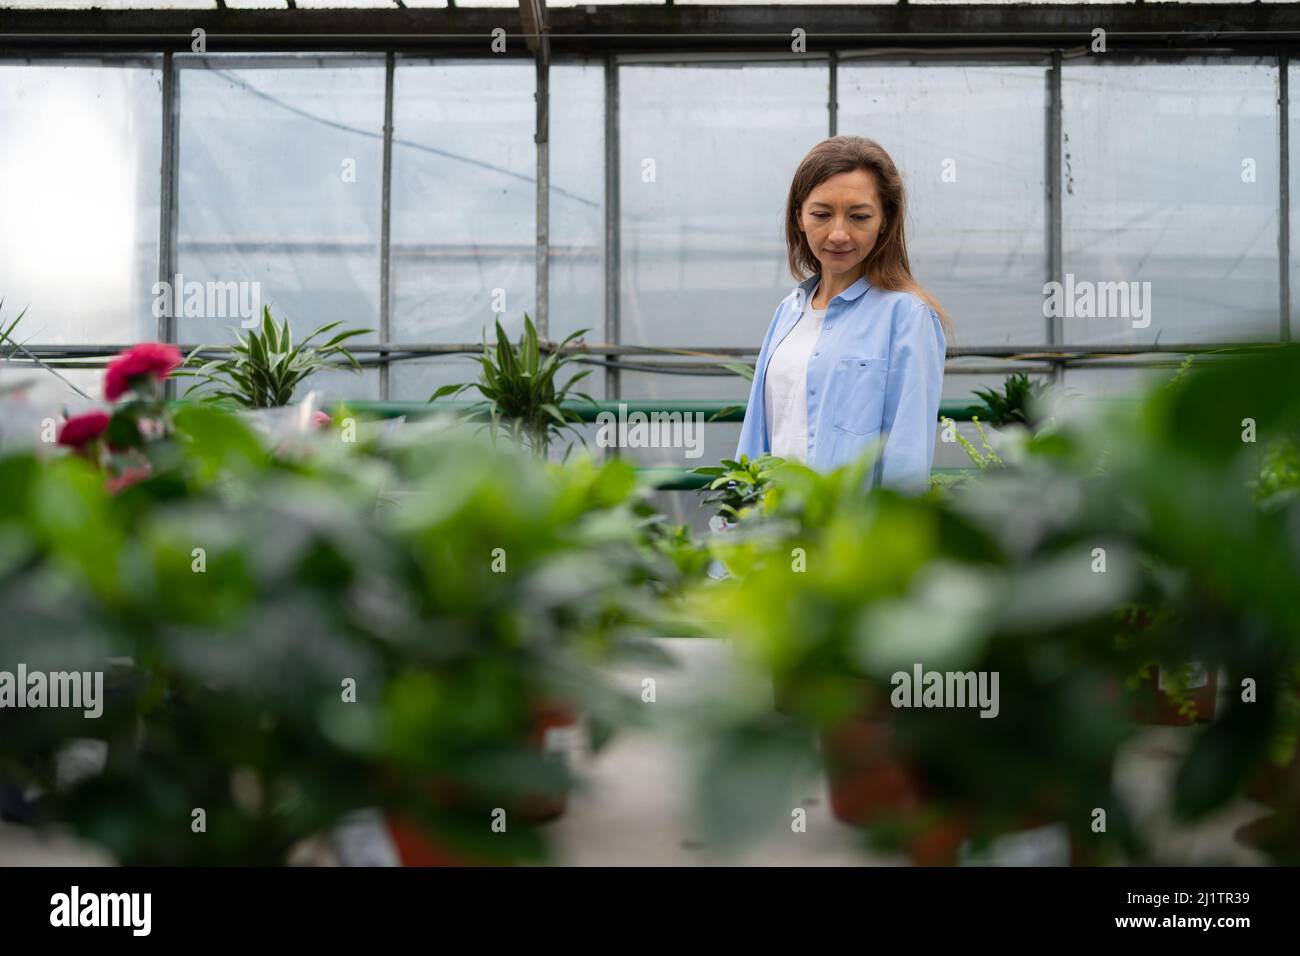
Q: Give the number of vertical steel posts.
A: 7